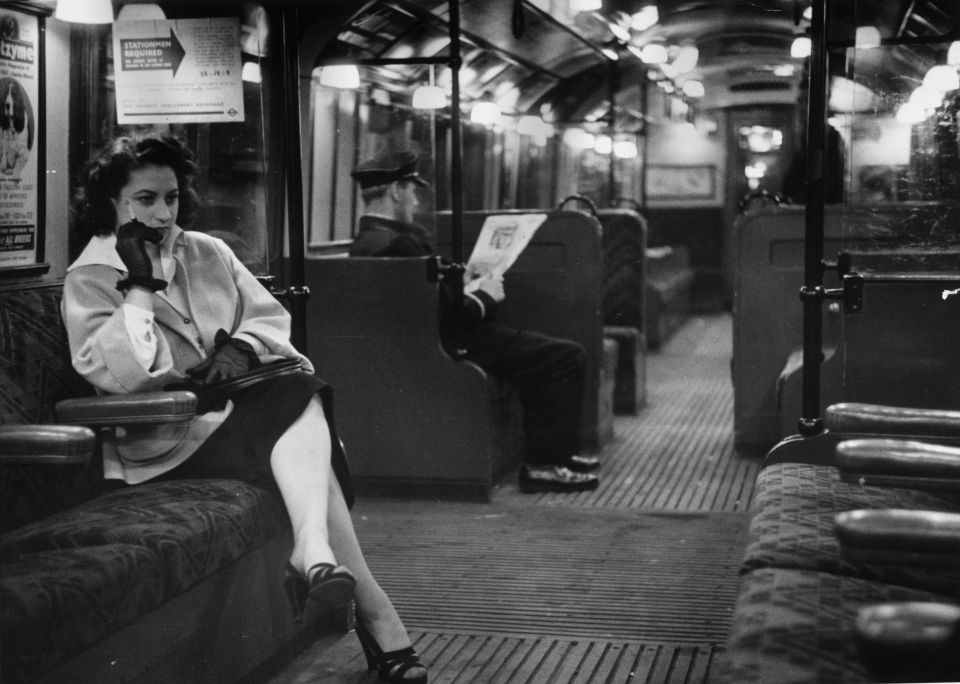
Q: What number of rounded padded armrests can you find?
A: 6